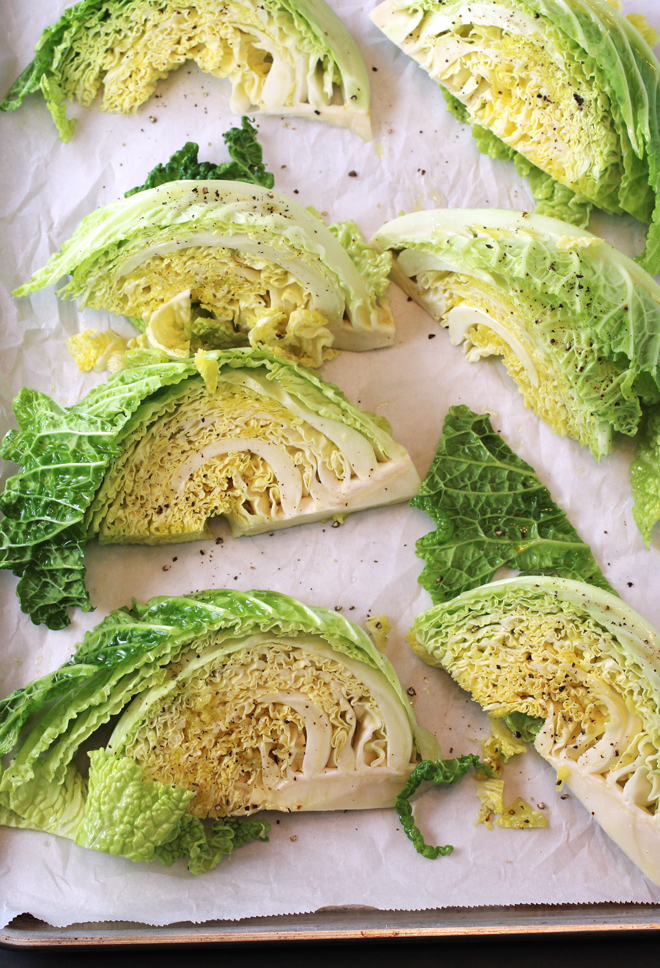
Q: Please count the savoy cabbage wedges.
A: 7